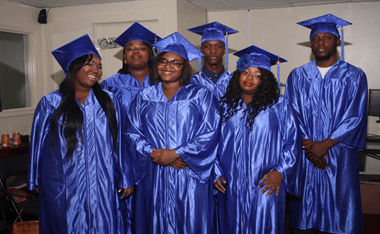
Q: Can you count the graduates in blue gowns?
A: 6